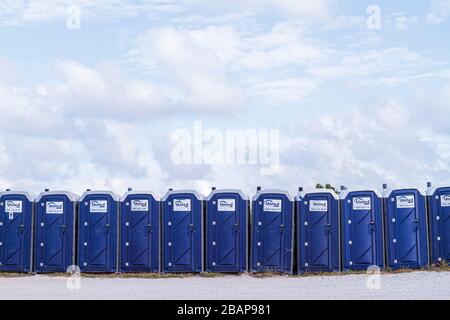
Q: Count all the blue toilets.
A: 11